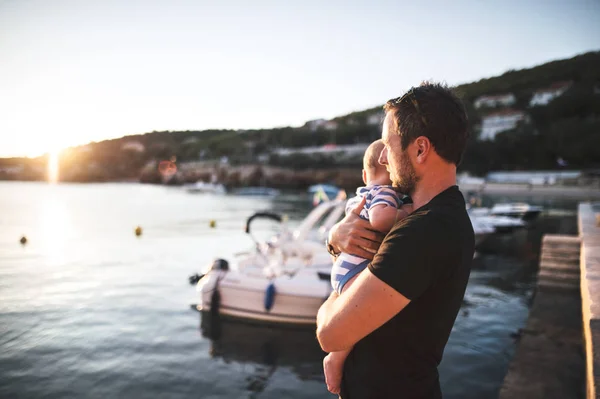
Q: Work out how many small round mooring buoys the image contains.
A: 3